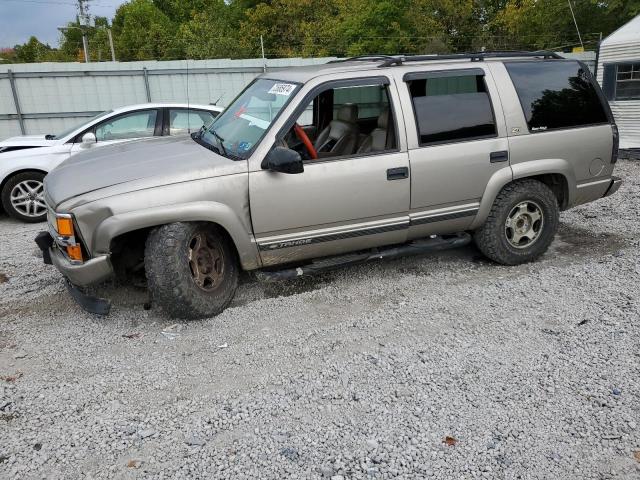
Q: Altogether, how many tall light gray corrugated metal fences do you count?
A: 1